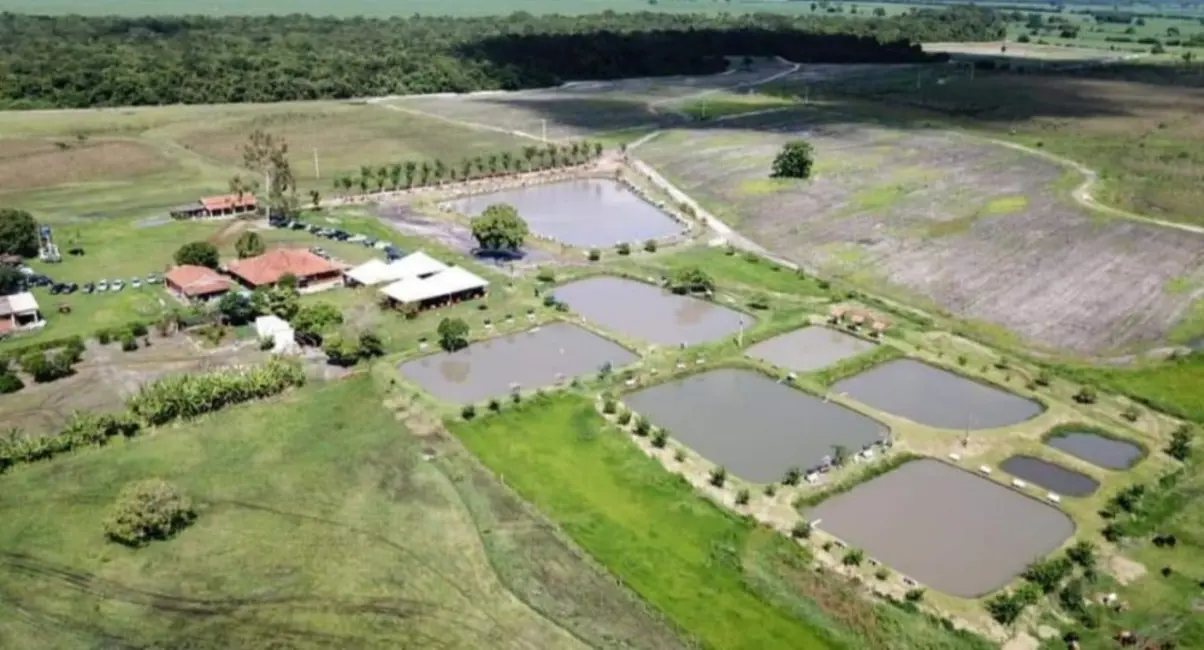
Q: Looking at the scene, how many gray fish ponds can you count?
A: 9